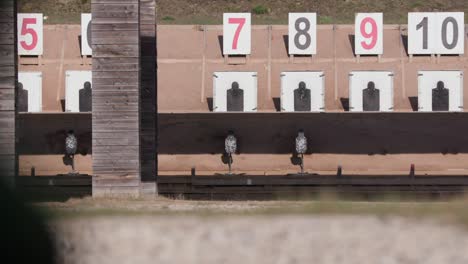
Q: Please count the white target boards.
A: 6